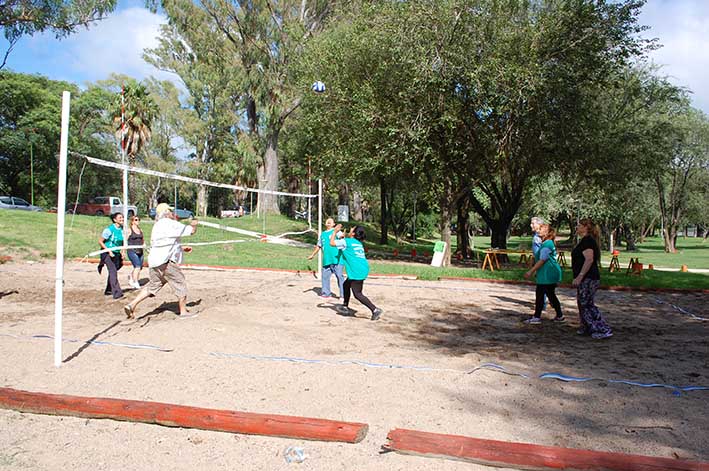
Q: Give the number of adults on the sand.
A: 8